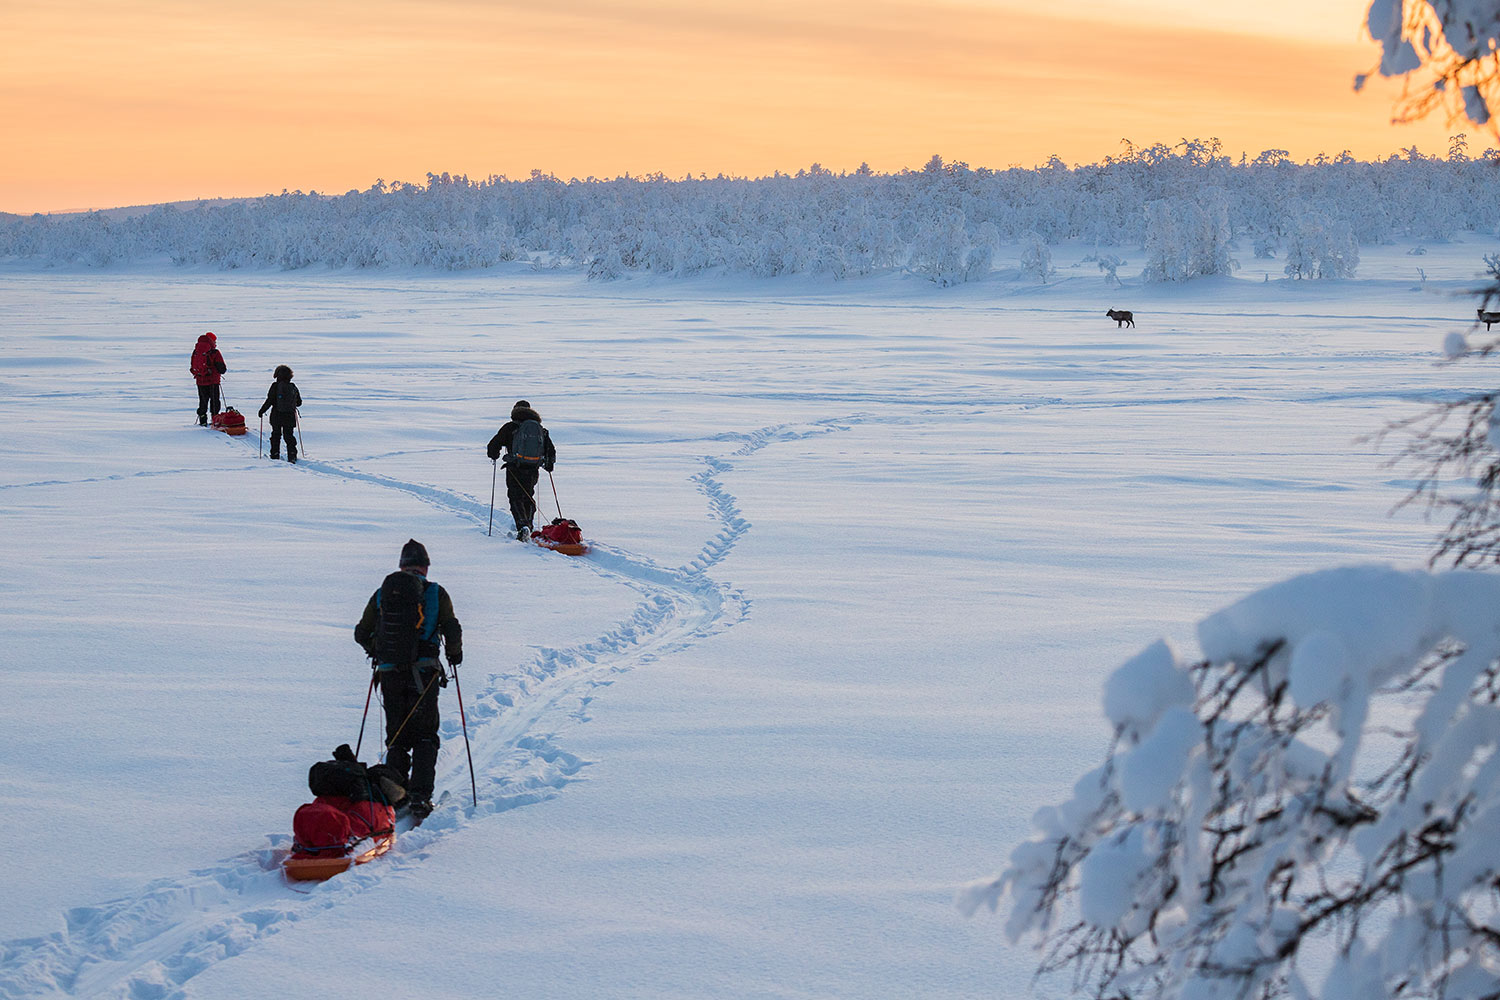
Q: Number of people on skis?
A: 4